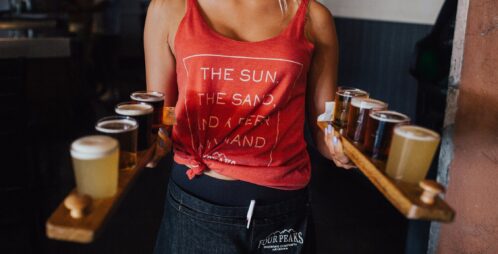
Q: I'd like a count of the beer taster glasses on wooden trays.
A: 8